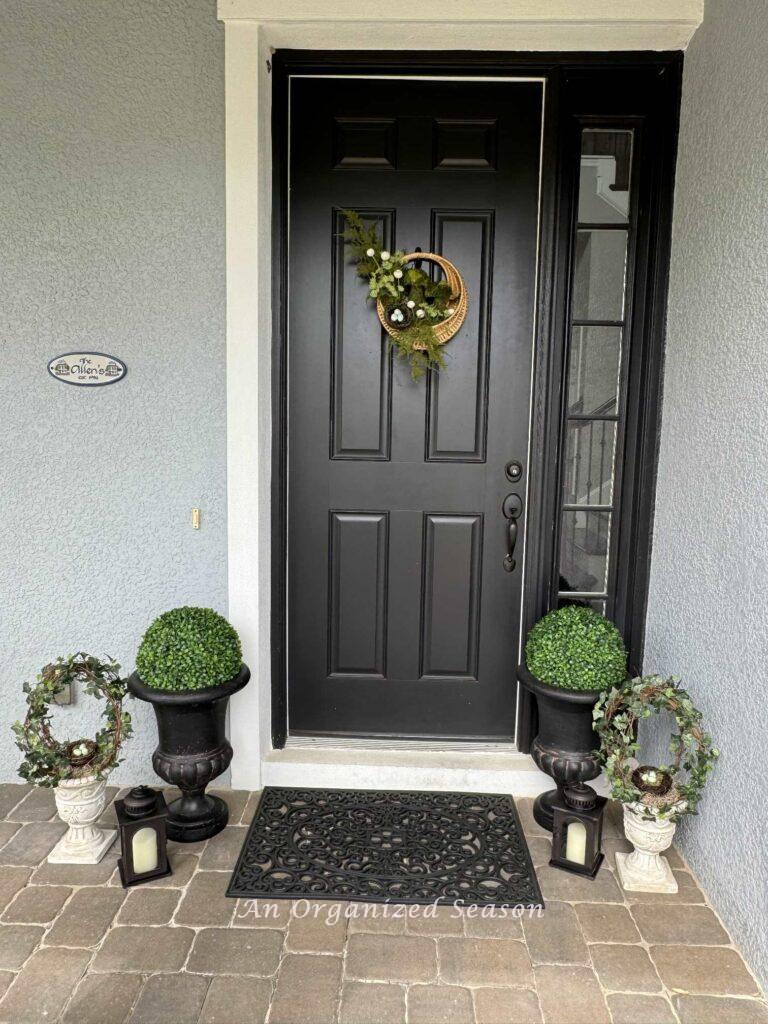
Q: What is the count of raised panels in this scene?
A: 6